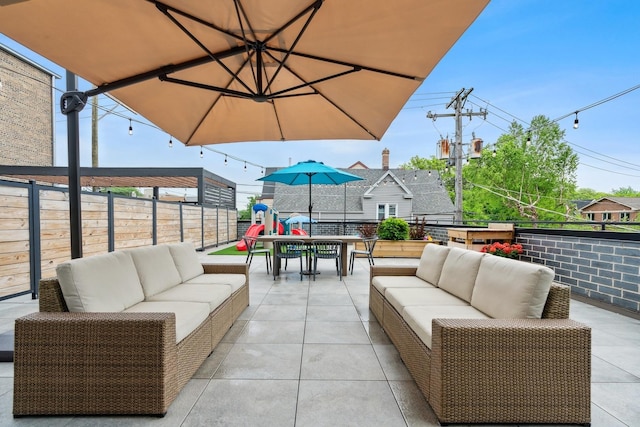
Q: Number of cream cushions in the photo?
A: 12